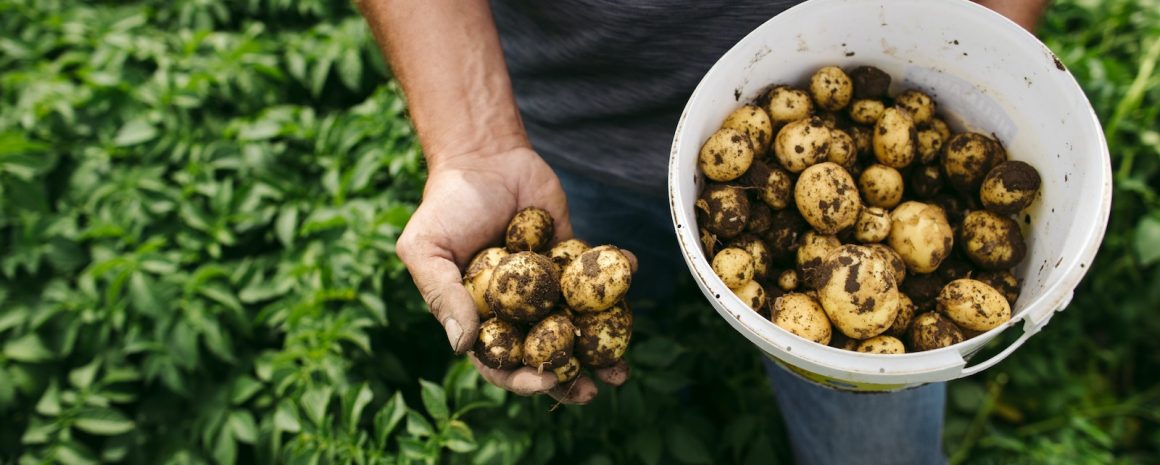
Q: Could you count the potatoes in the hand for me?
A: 9